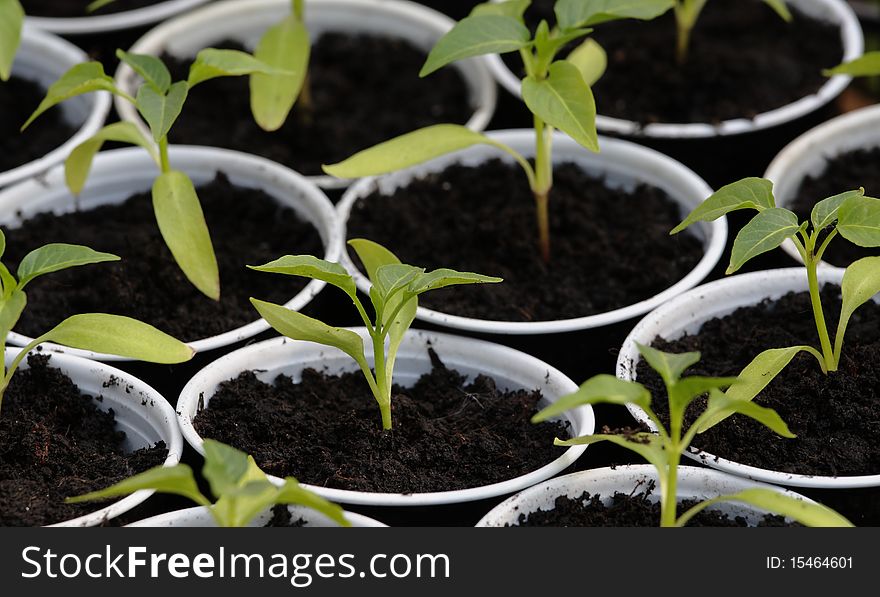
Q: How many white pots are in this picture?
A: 12